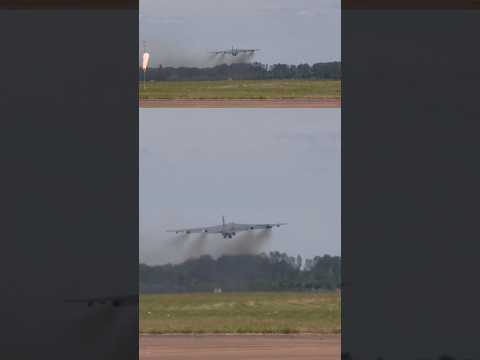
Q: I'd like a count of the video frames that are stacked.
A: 2